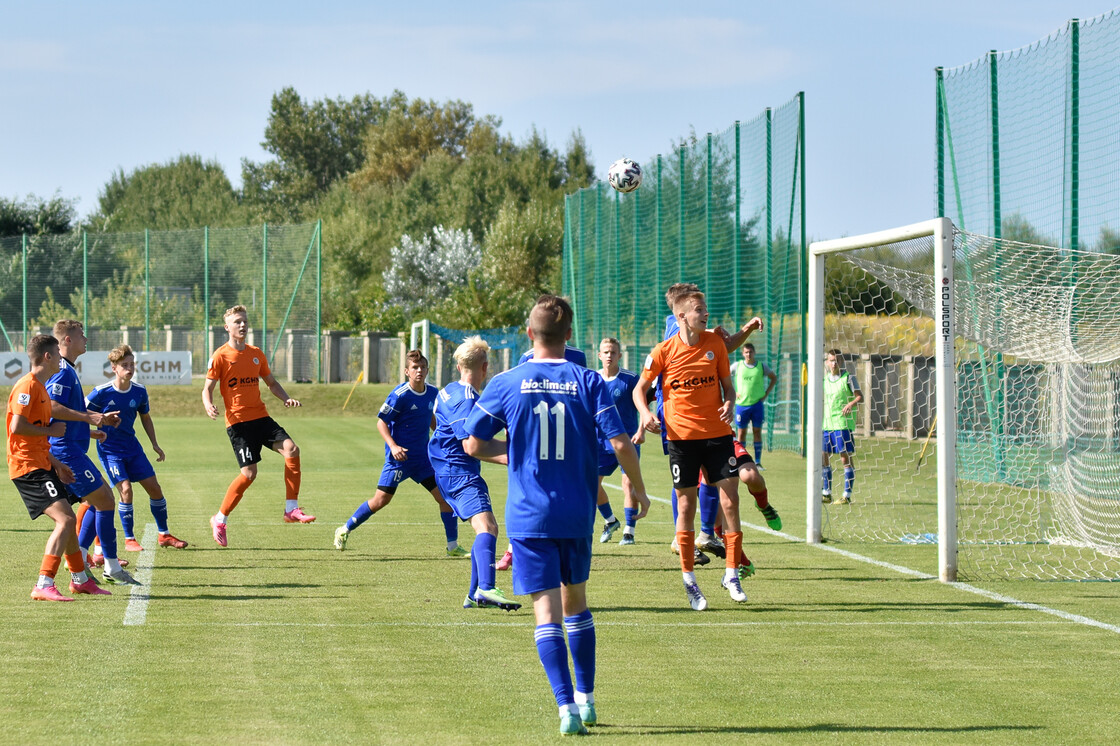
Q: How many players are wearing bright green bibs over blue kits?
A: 2